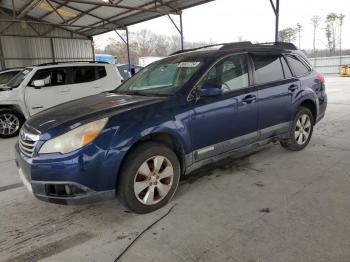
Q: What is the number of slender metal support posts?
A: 3